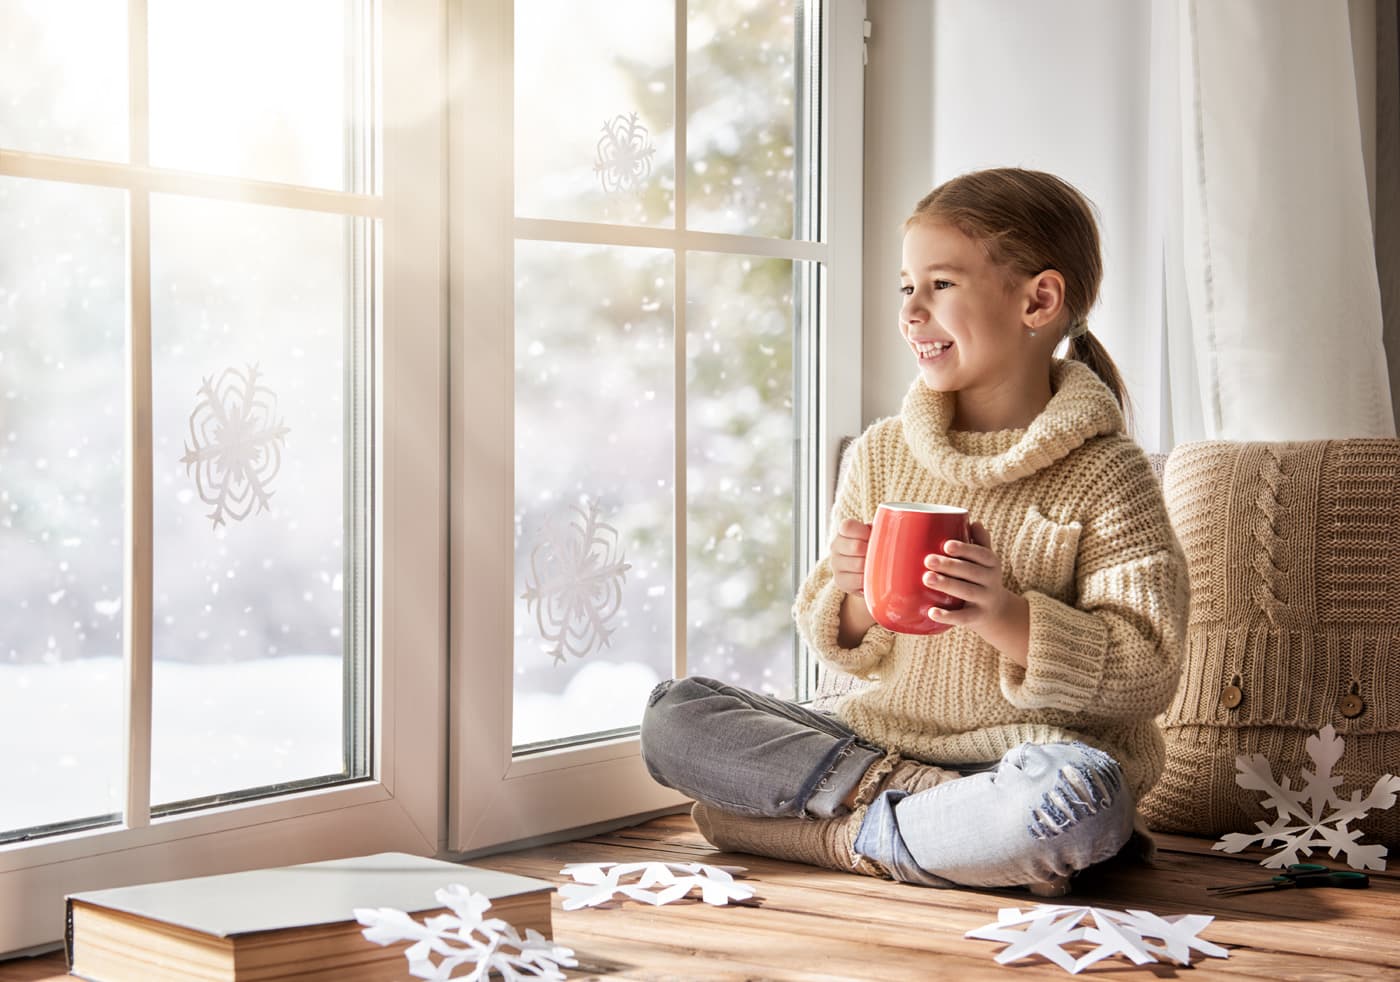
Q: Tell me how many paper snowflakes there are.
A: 7